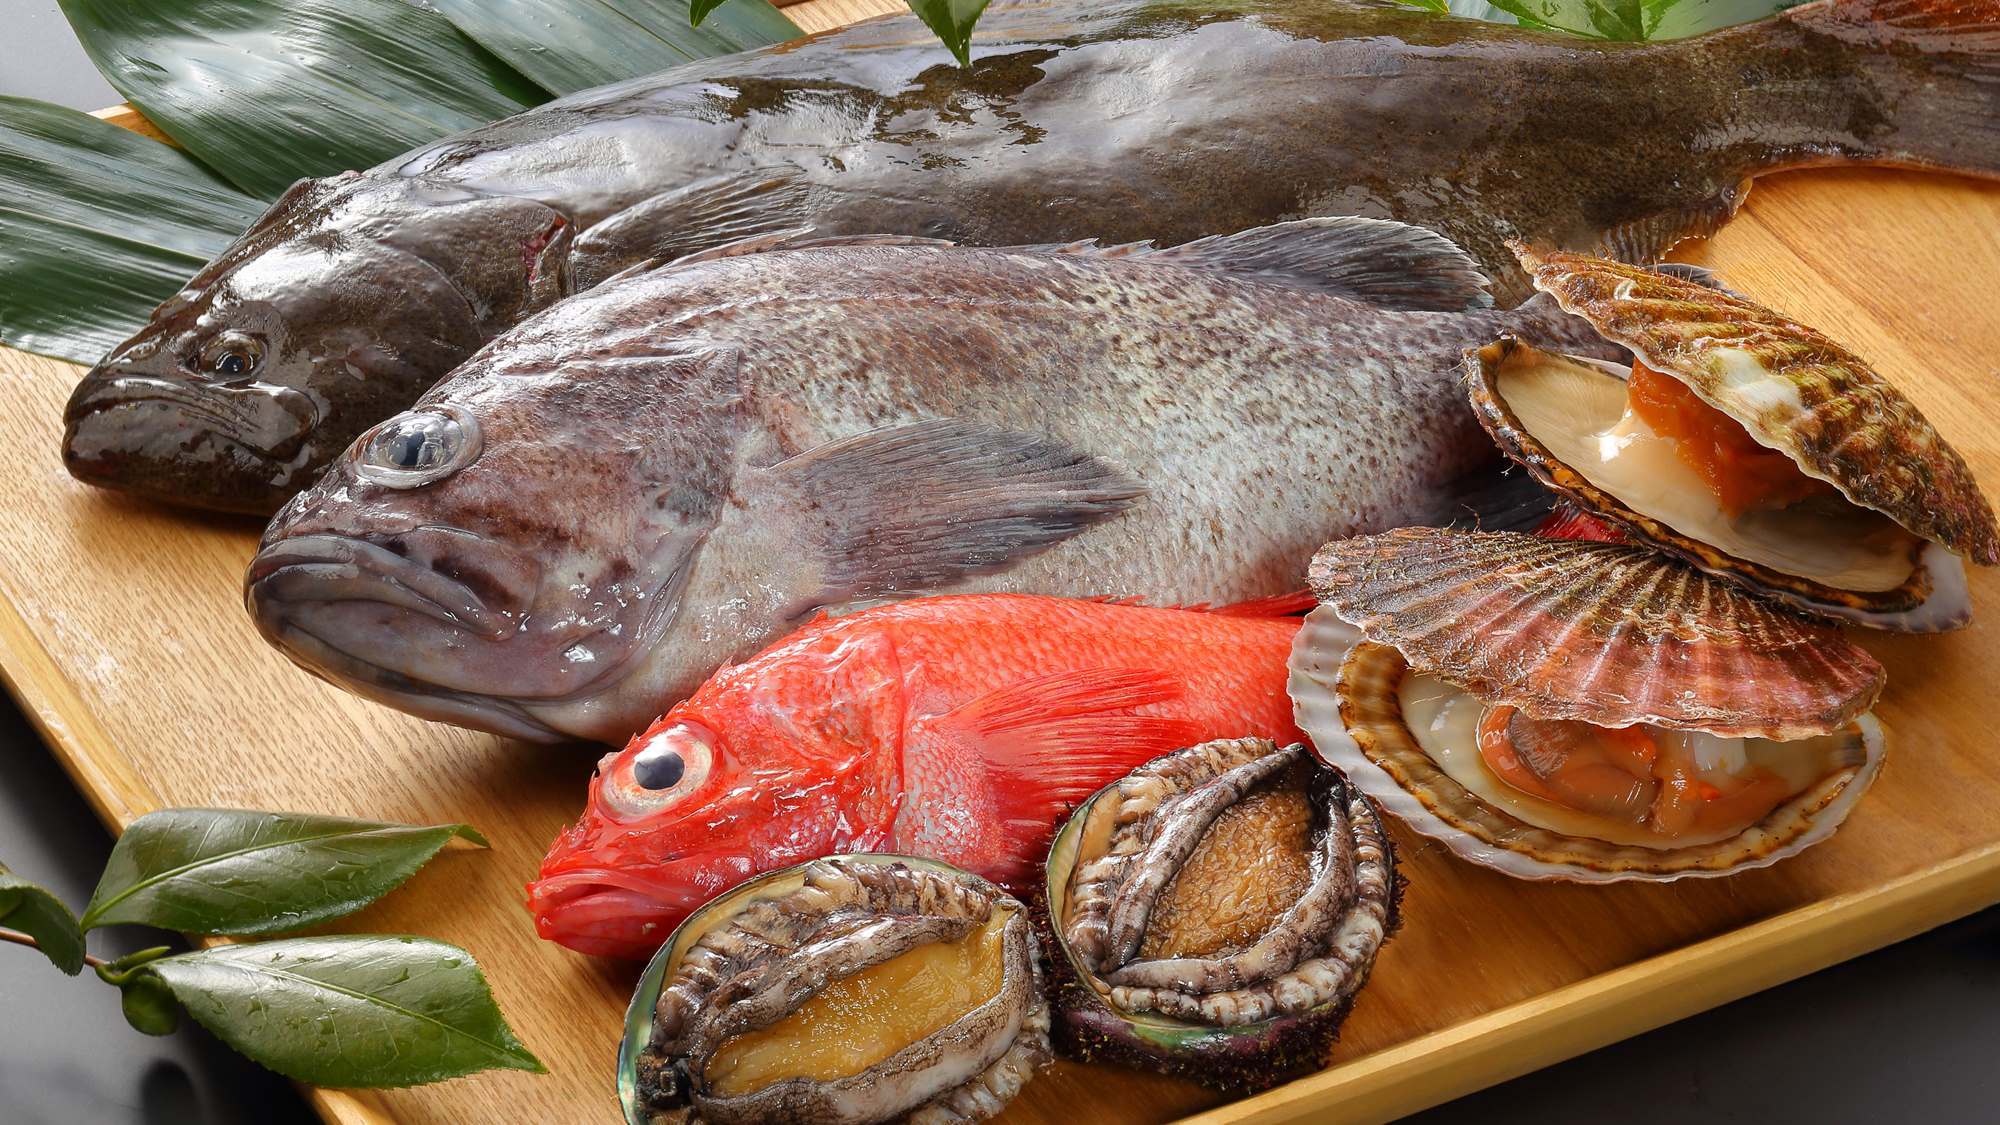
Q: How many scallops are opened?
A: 2